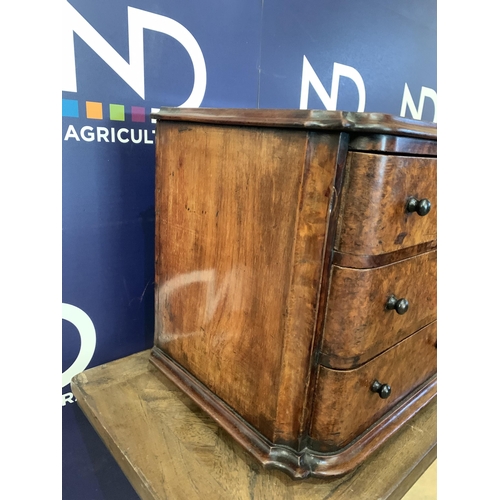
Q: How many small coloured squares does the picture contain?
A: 4